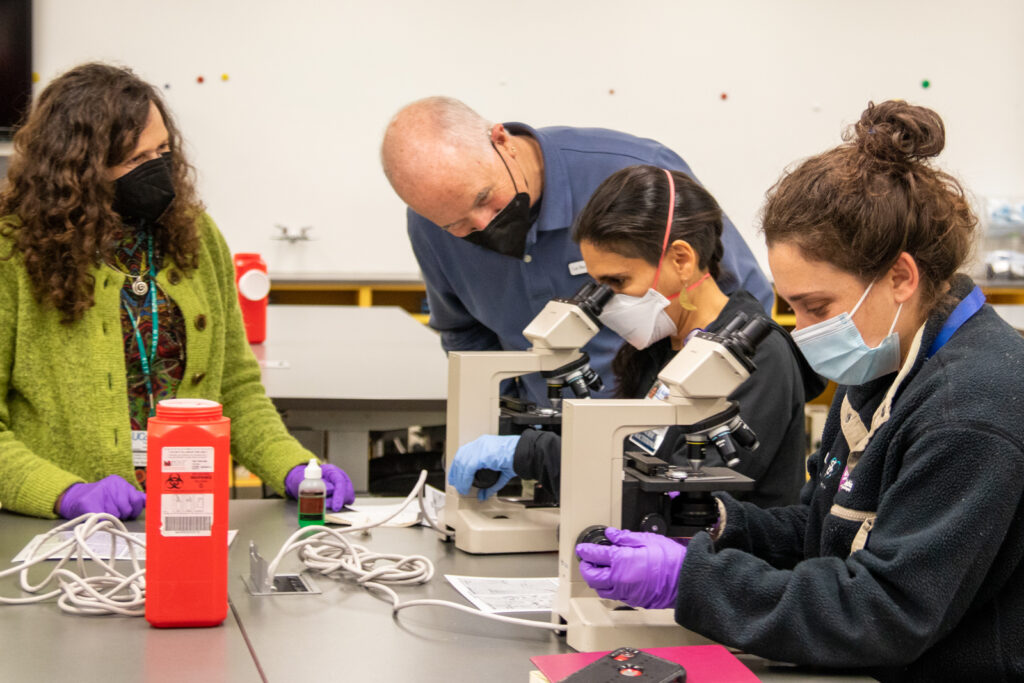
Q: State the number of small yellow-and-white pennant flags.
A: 0